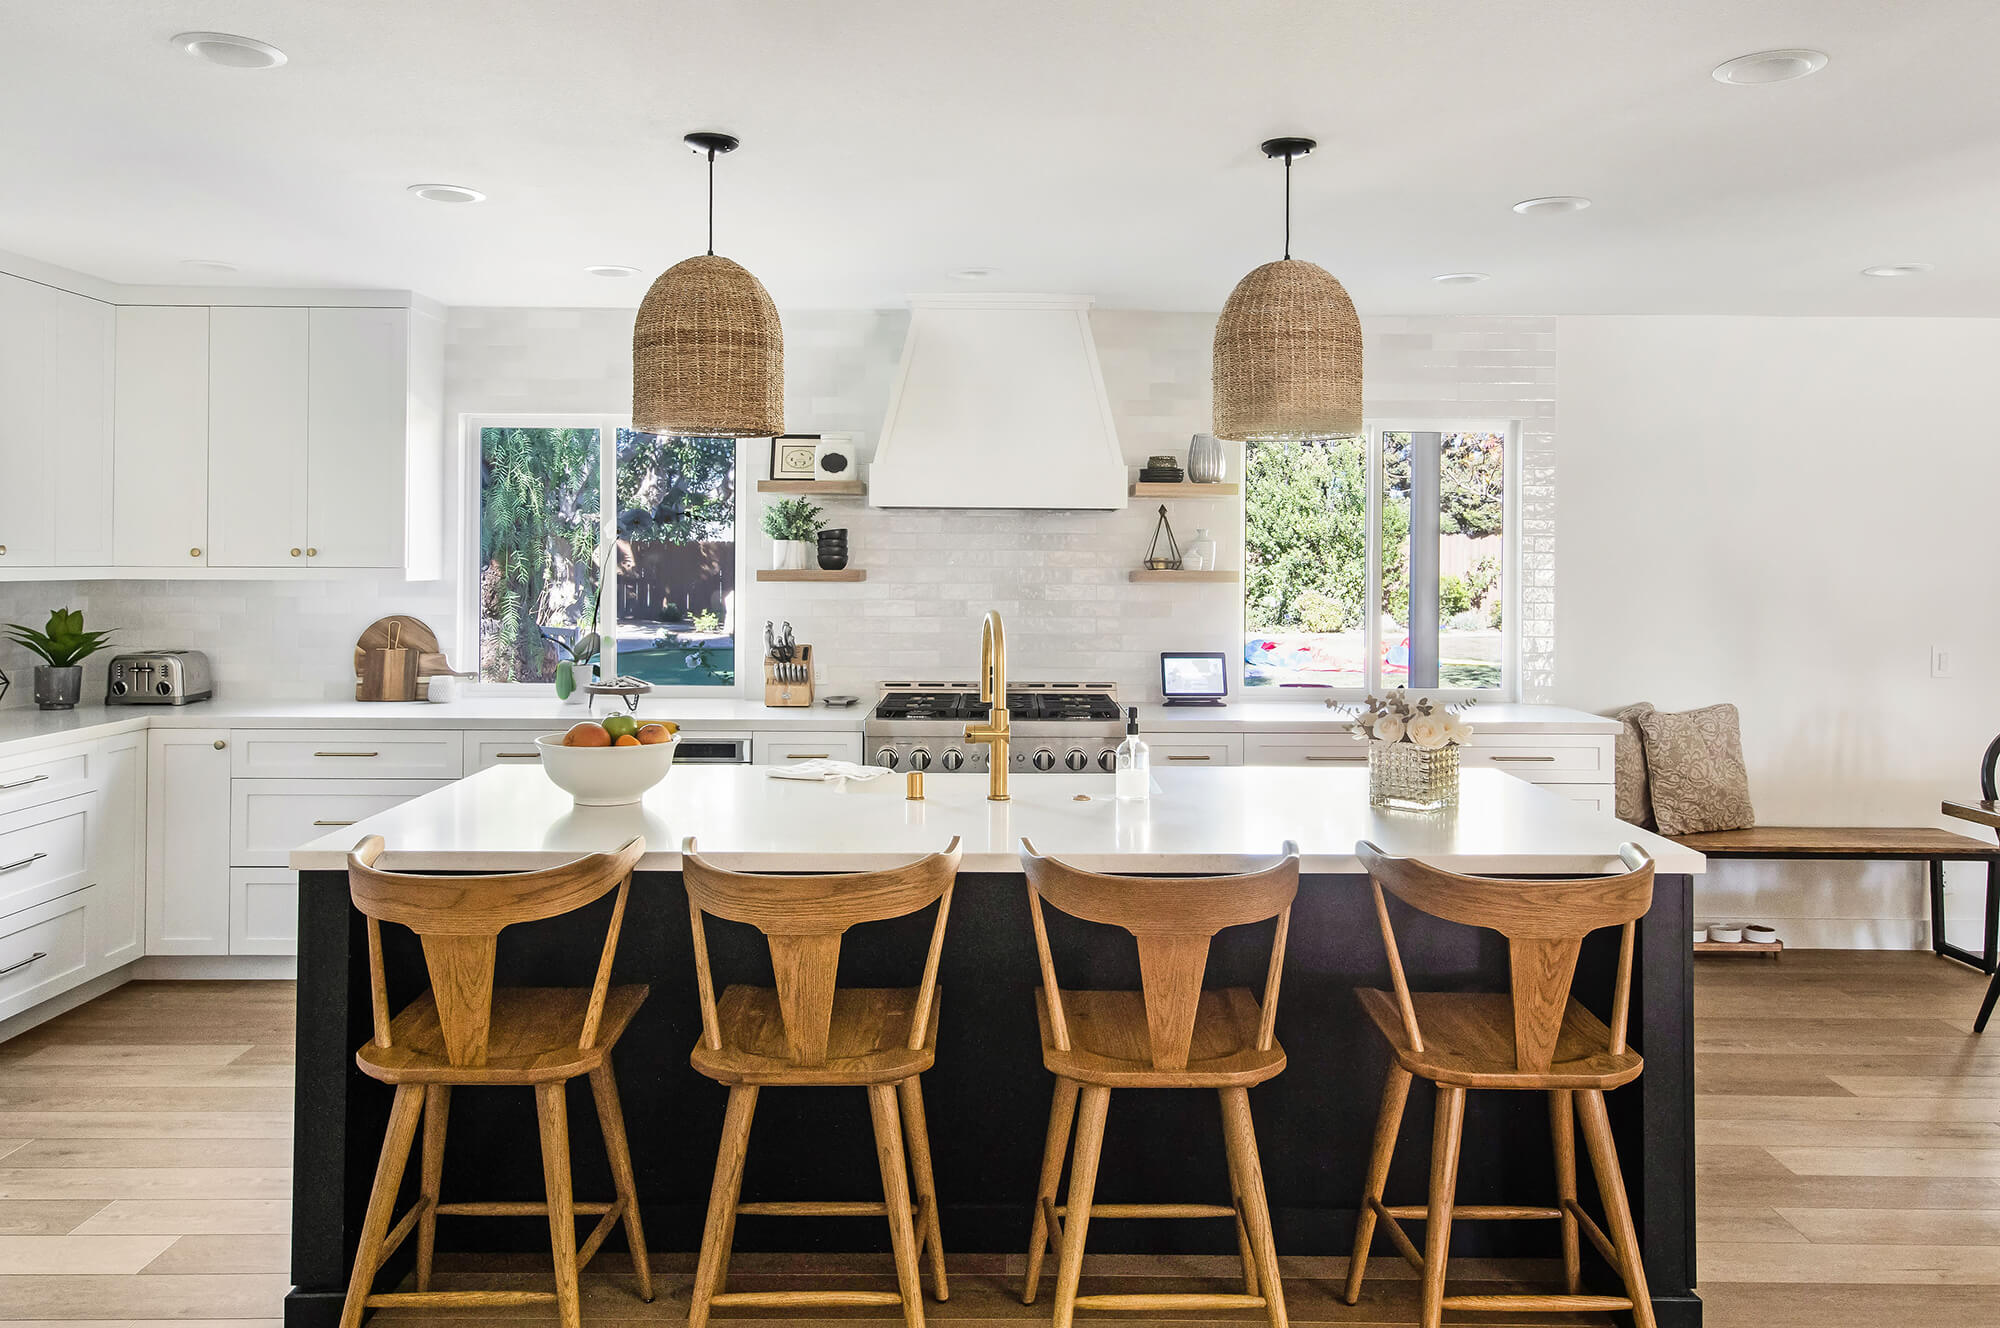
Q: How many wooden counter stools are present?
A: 4